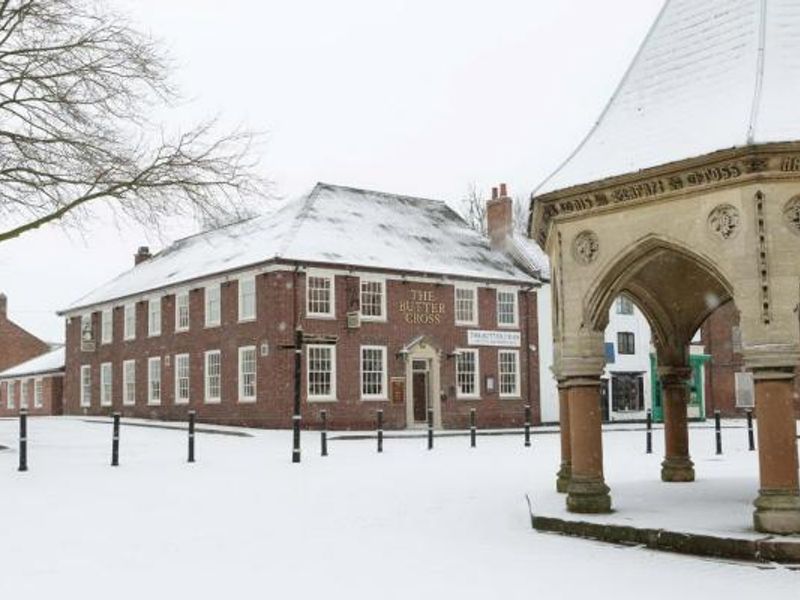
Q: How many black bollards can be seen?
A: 11